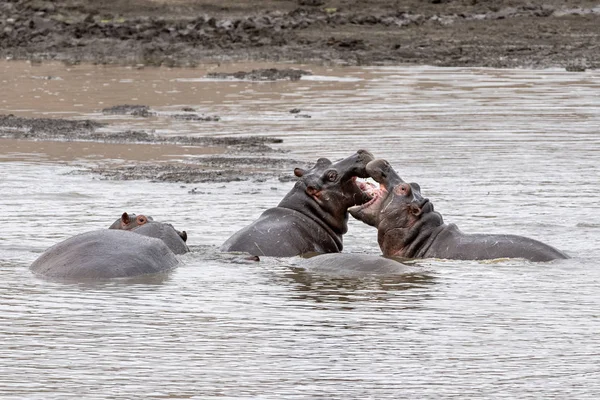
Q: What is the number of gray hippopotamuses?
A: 5